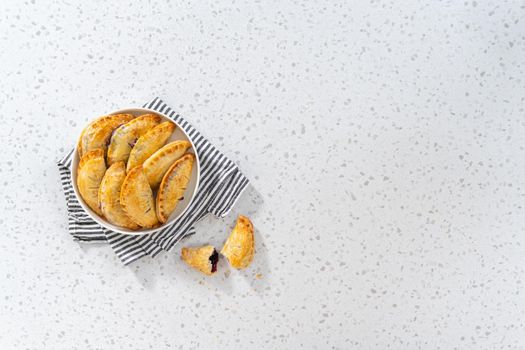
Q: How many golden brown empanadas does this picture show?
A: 9